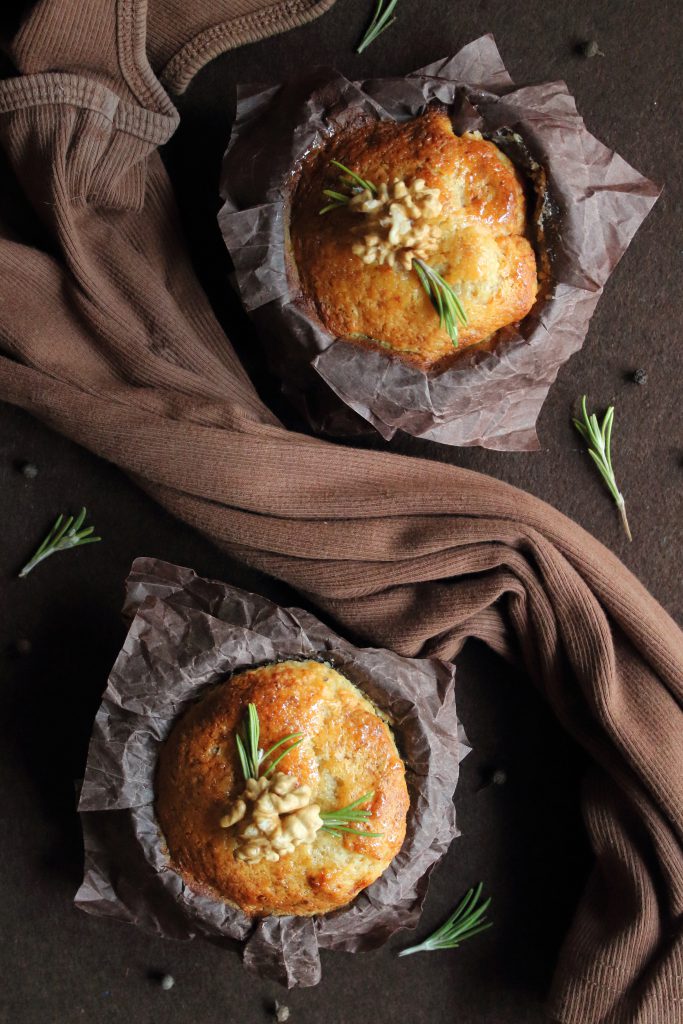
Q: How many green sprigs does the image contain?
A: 8